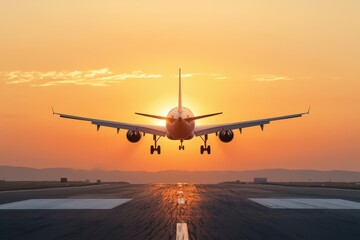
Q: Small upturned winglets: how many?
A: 2